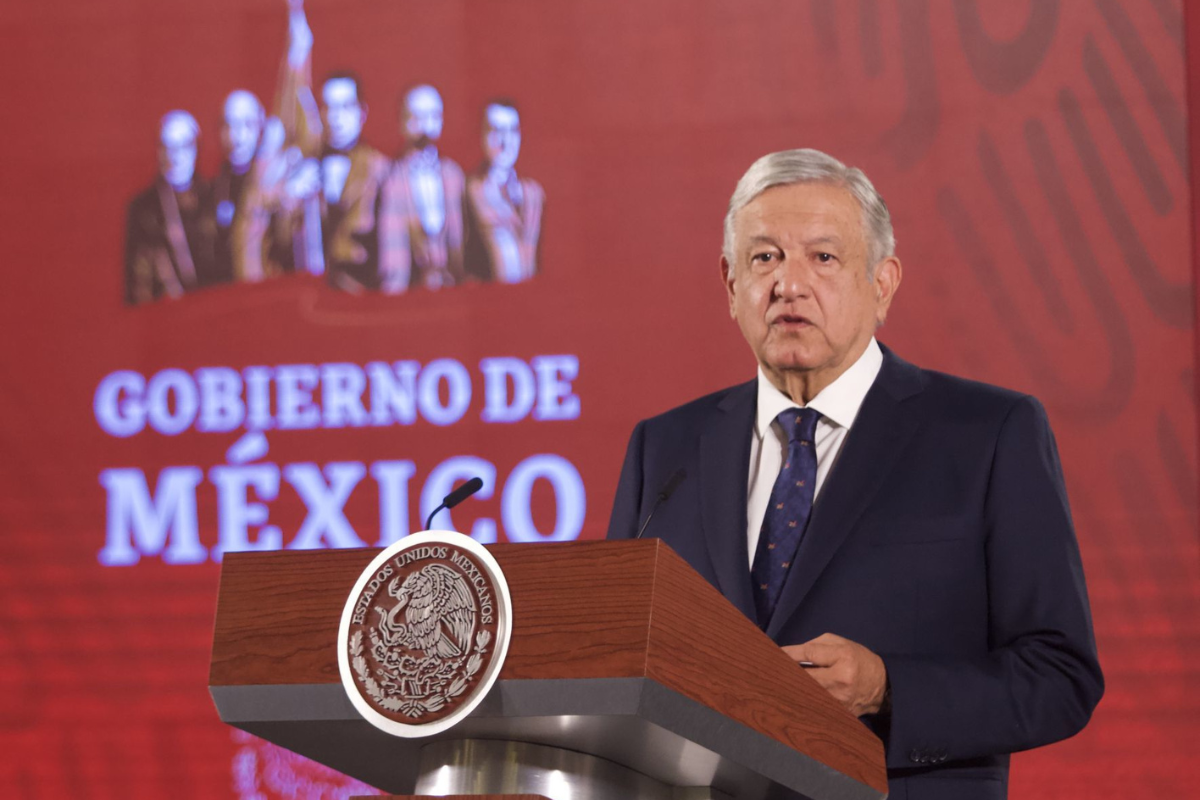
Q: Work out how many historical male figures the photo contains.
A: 5